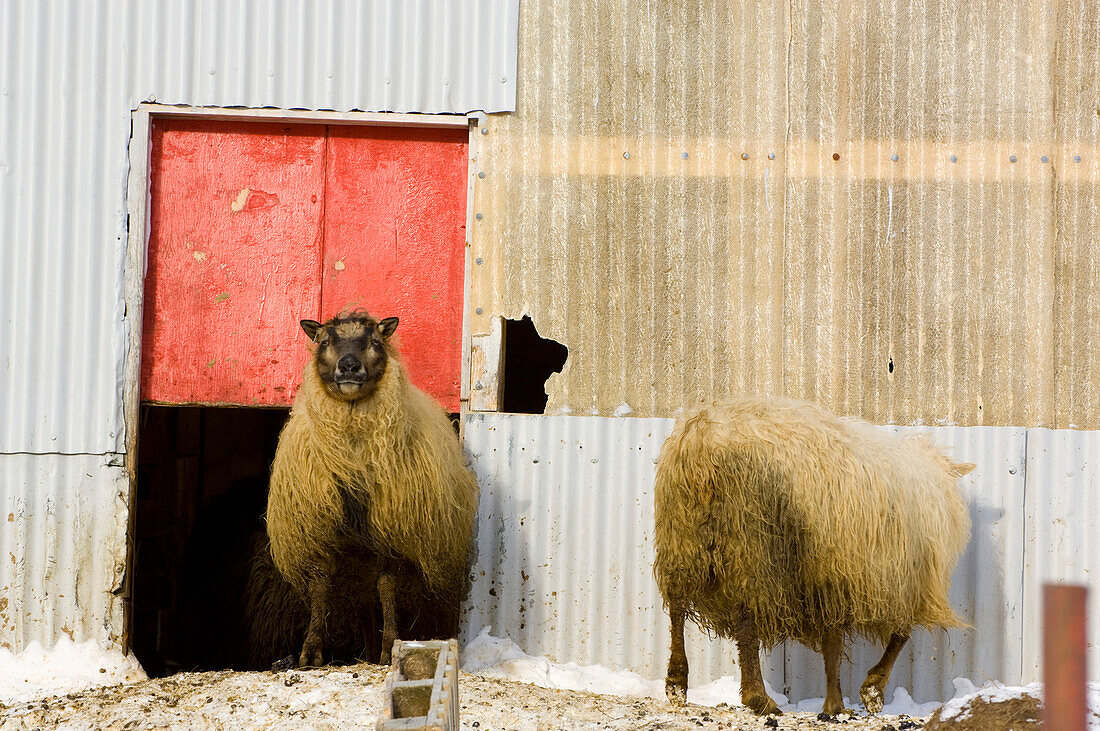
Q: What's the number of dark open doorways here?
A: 1